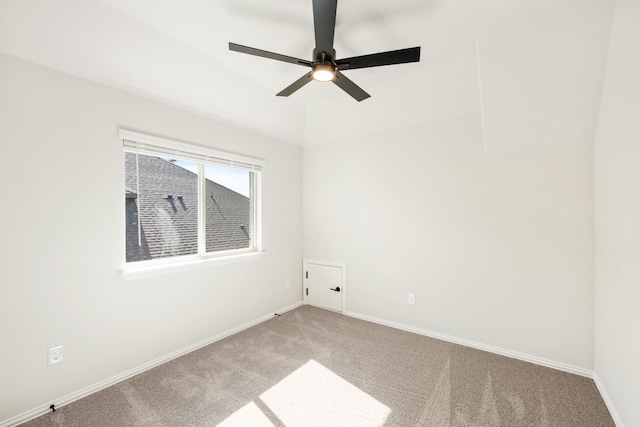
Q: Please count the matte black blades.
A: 5